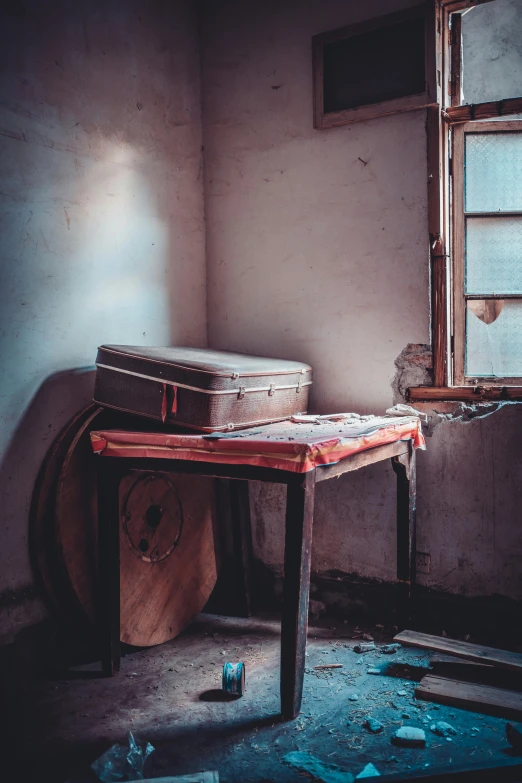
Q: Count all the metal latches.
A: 3